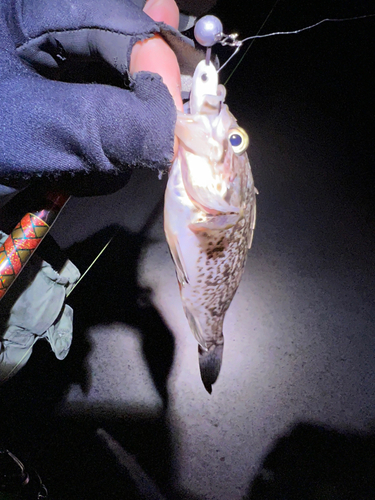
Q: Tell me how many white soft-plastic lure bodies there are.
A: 1